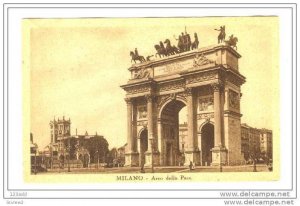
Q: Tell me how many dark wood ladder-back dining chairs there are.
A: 0